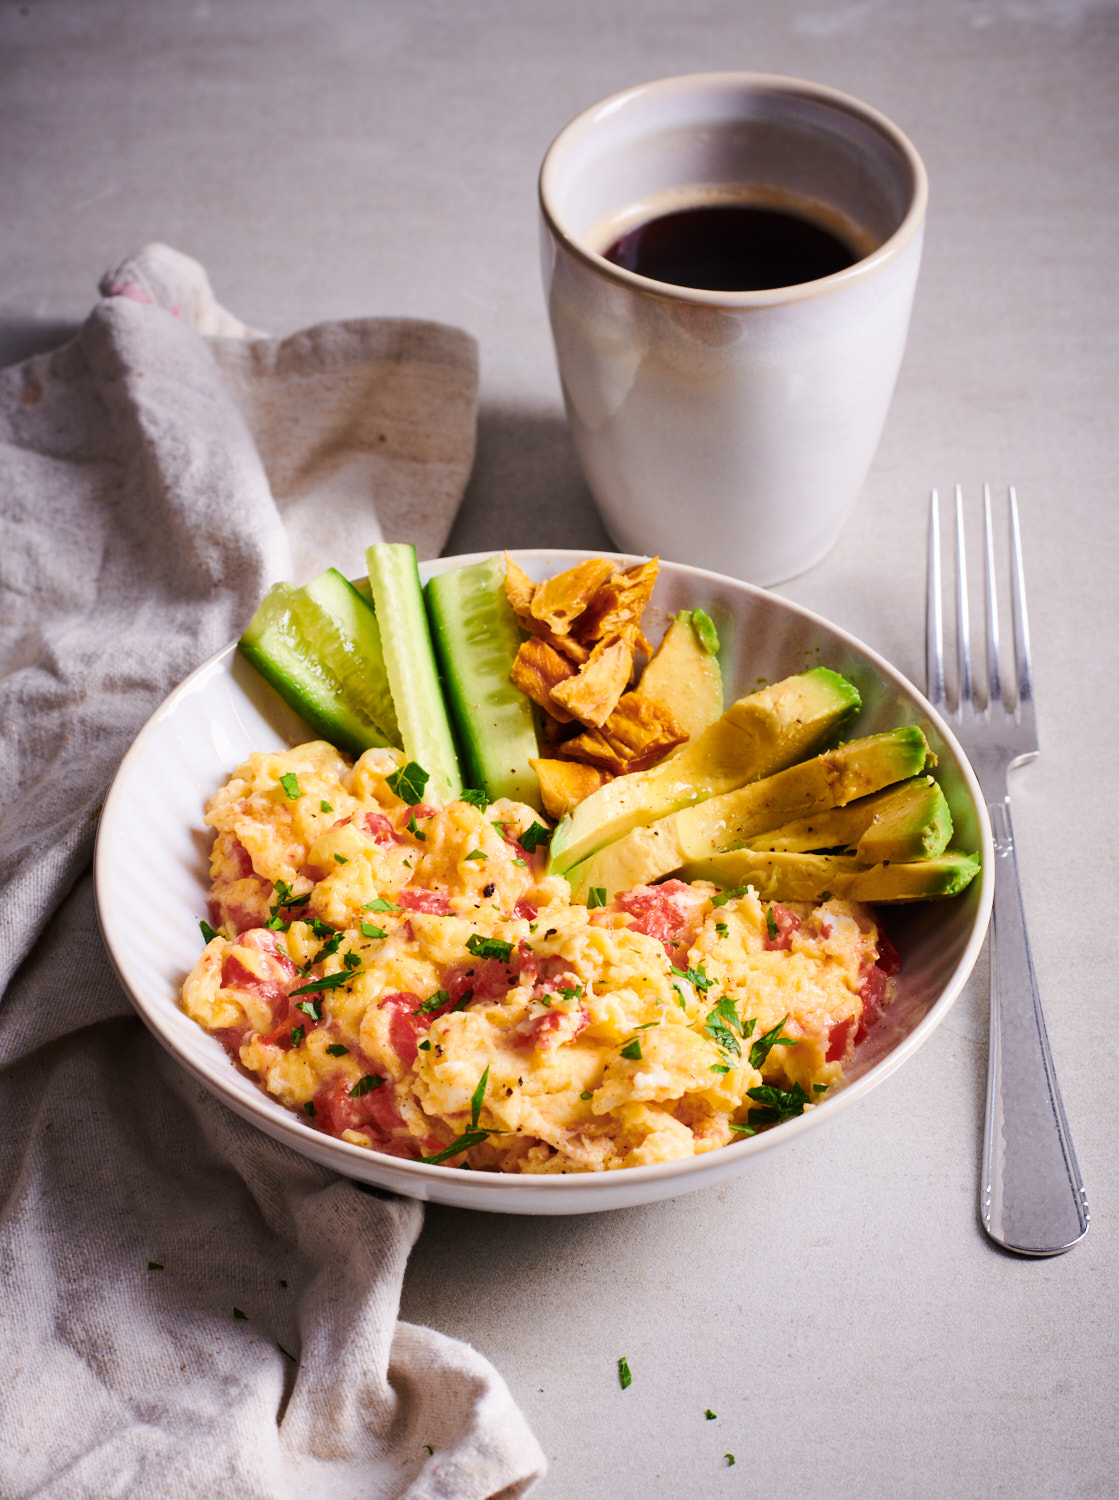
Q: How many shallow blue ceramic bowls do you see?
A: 0